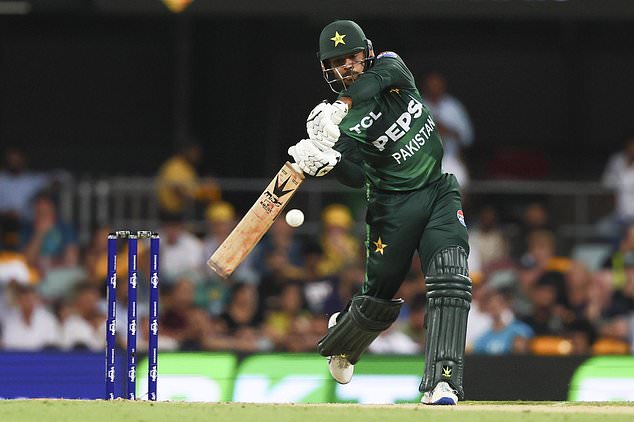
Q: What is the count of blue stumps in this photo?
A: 3